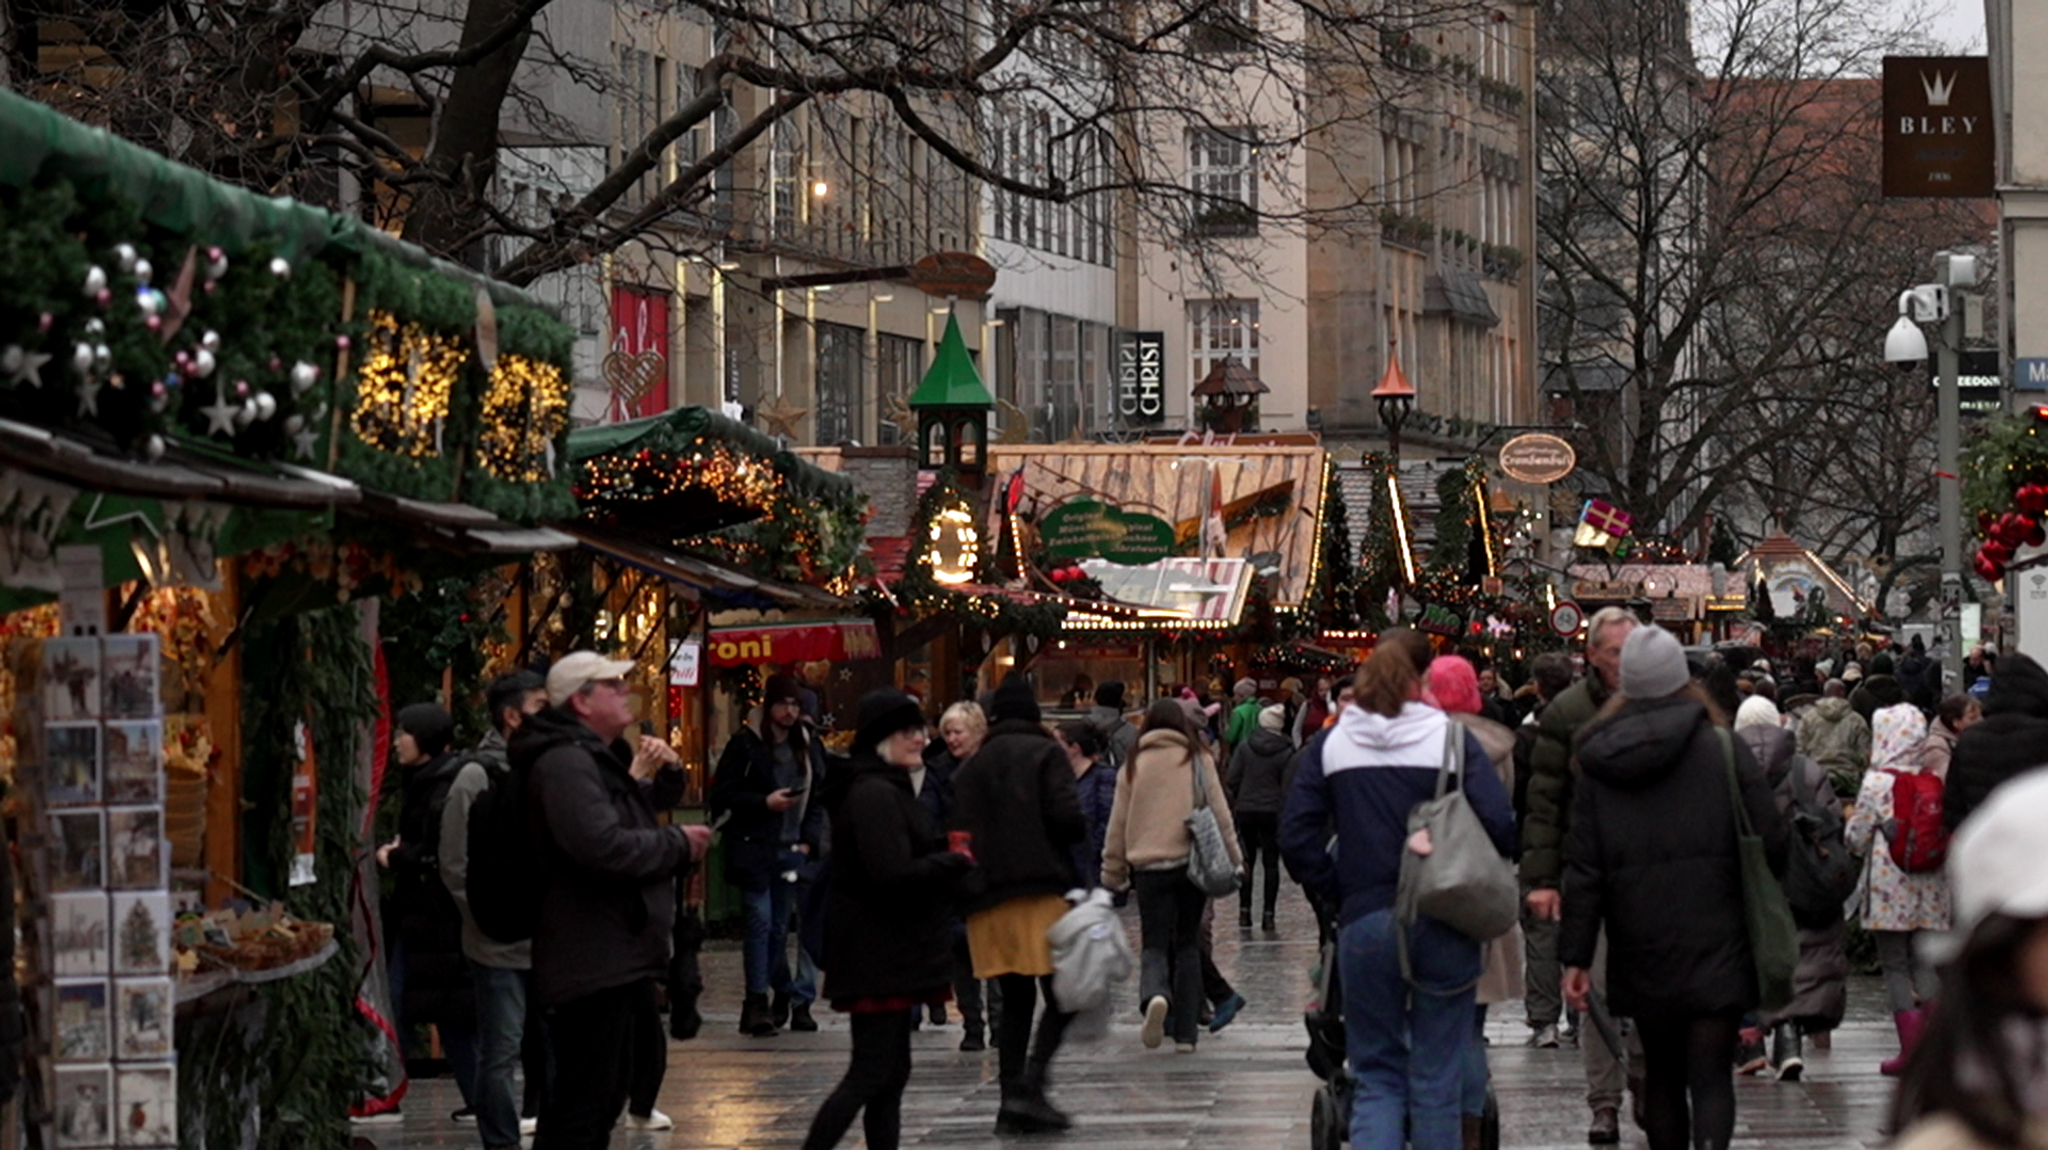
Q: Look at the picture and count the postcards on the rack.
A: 12